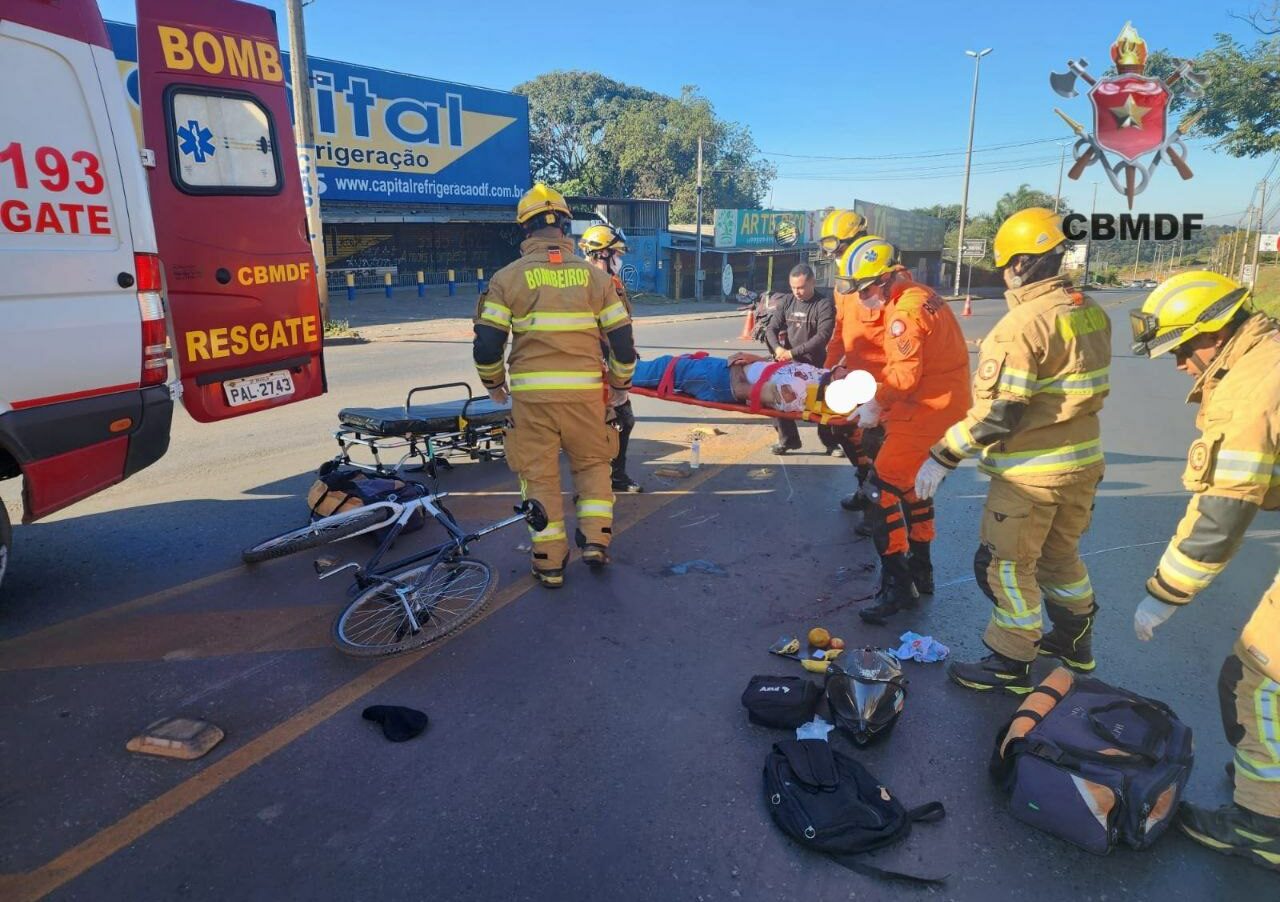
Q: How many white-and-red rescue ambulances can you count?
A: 1